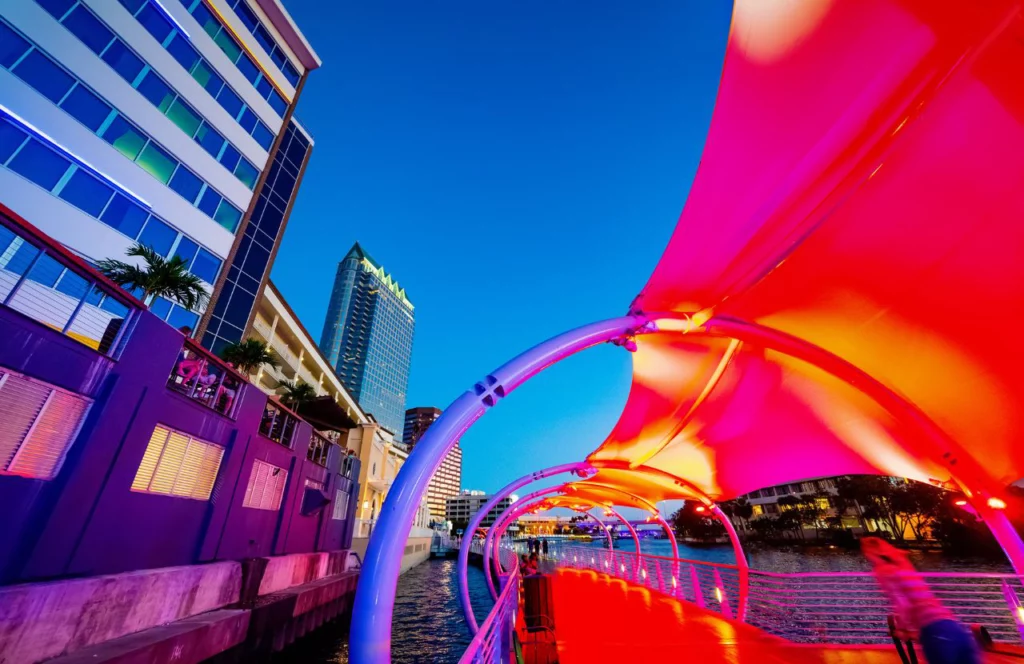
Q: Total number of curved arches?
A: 5